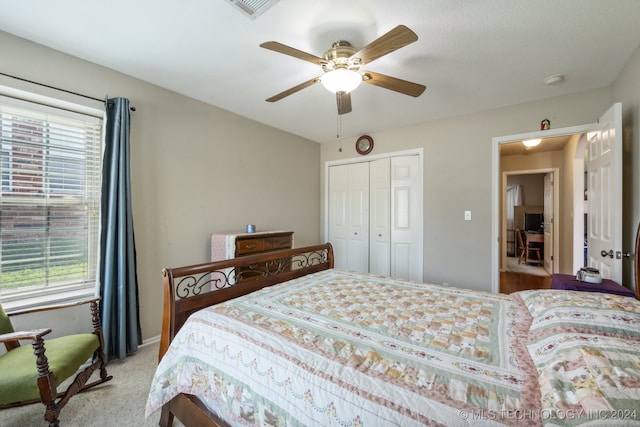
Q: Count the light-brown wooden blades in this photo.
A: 5